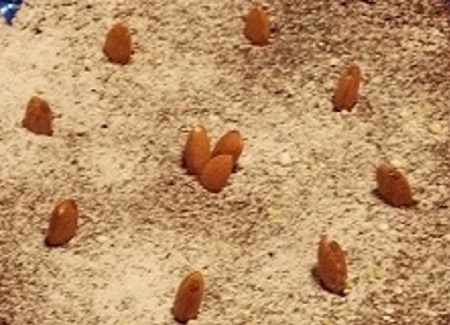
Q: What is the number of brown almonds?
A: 11